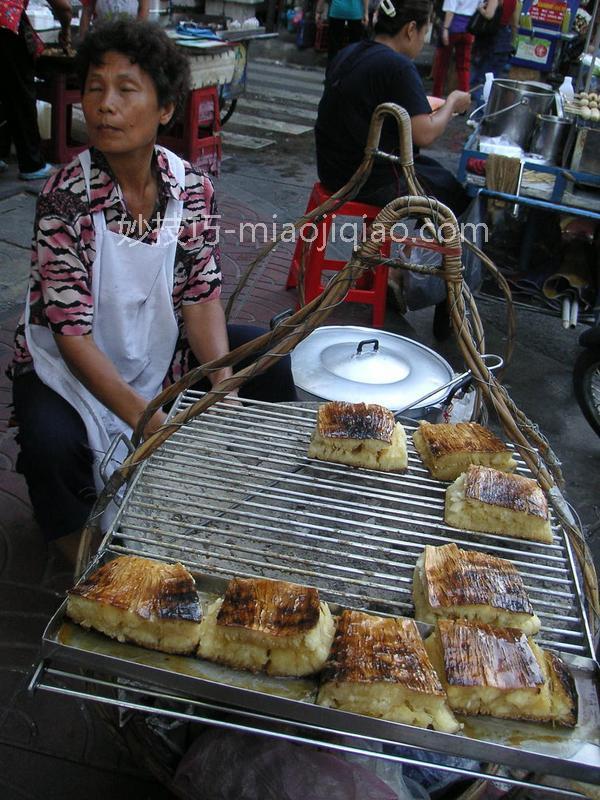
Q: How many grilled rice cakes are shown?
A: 8